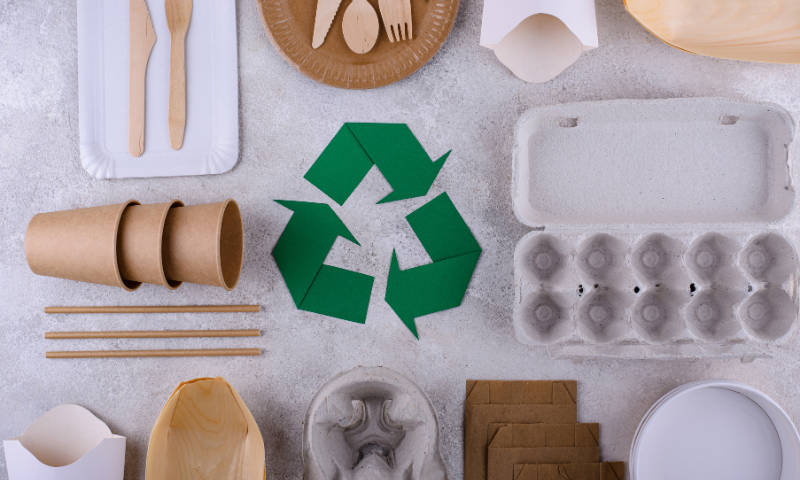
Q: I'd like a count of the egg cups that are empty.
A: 10